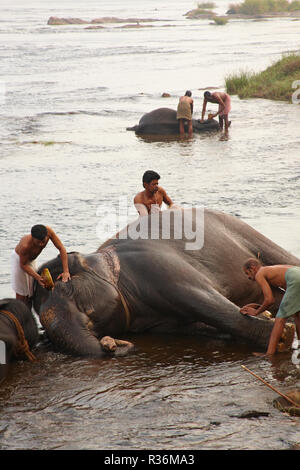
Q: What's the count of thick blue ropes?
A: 0